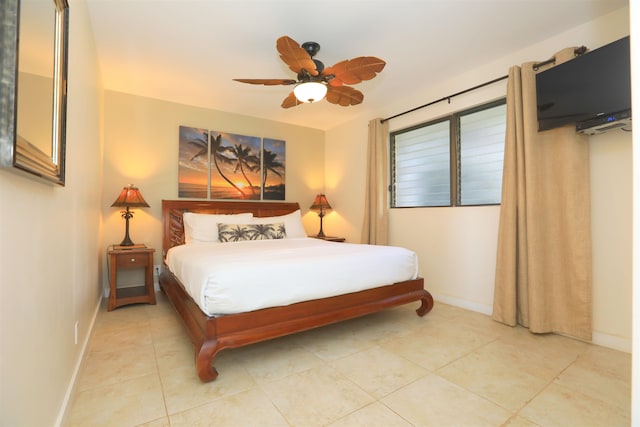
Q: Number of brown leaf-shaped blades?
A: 5